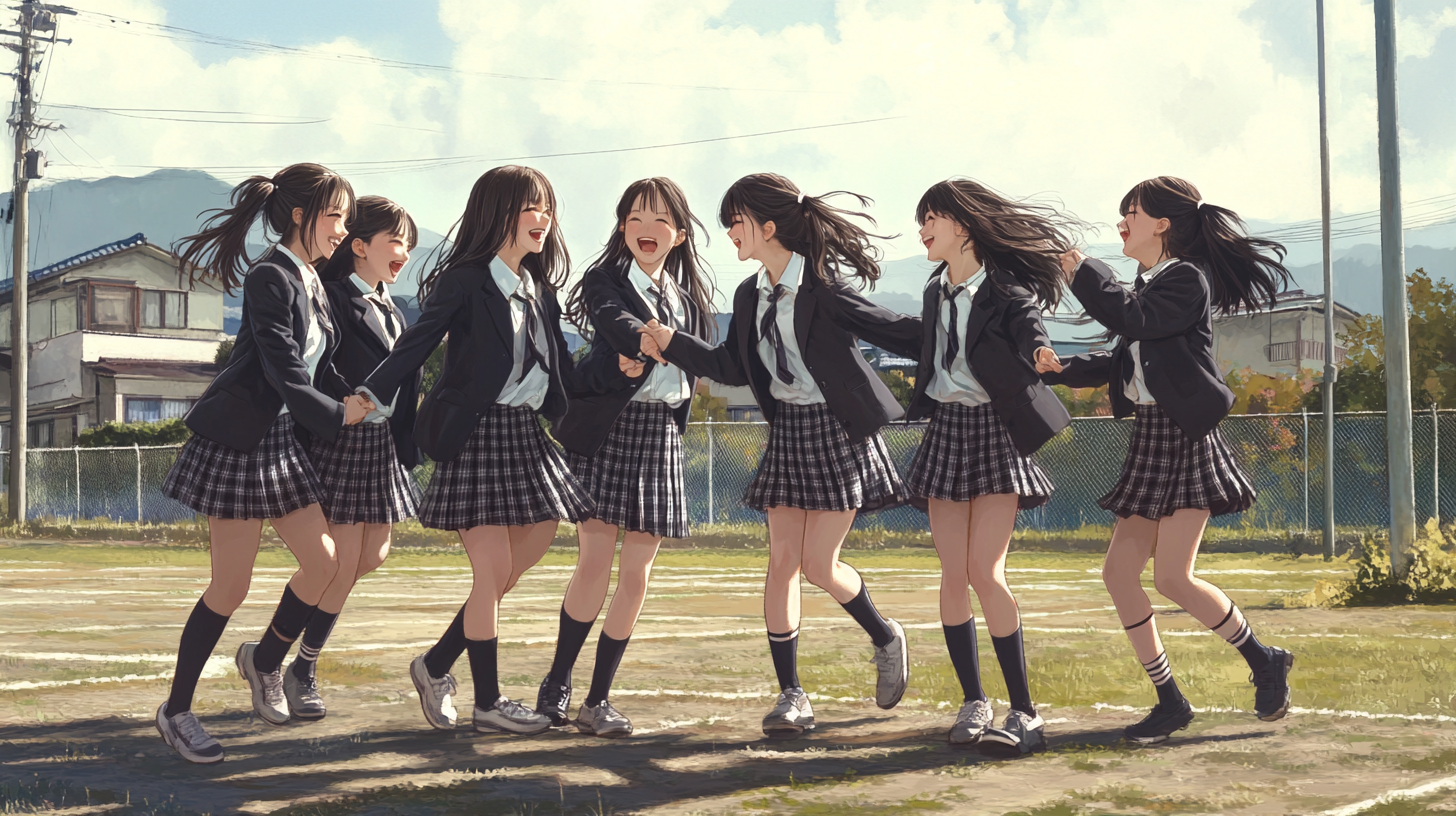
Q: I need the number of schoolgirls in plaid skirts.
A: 7